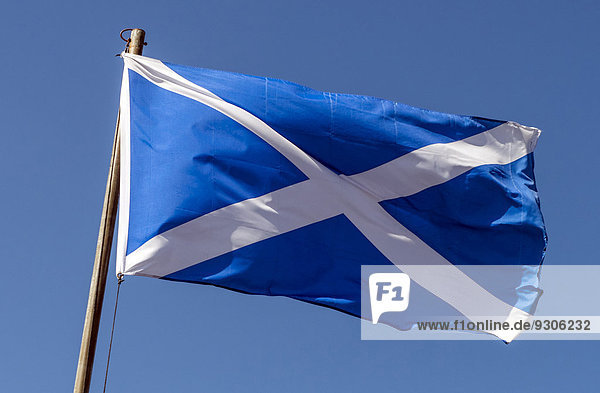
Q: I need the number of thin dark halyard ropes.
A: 1